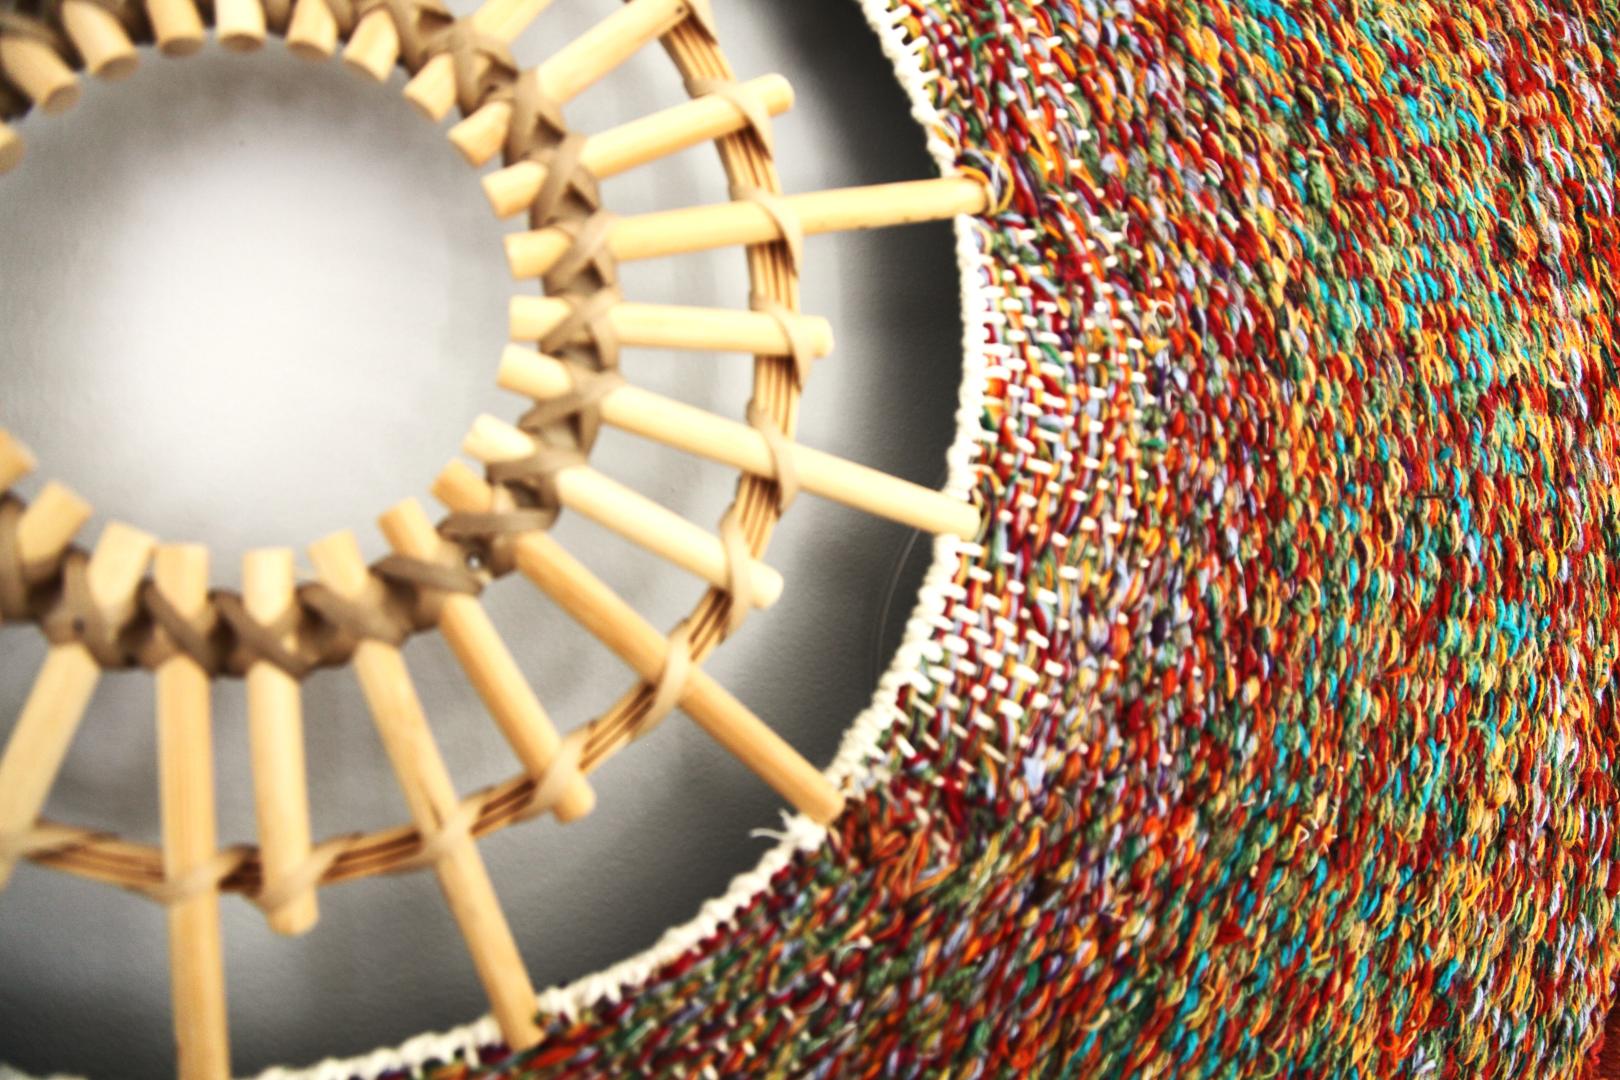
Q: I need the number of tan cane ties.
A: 12